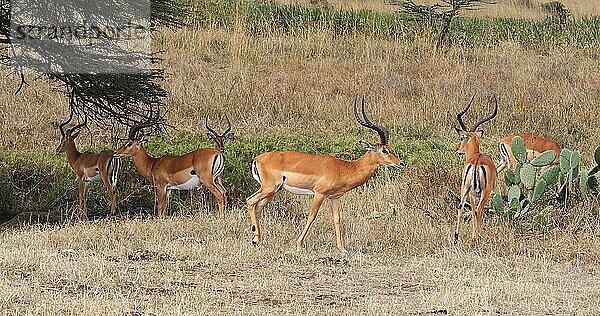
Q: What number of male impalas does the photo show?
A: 5